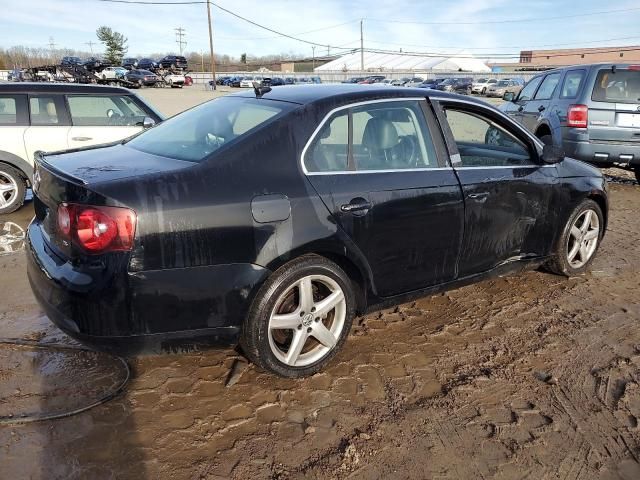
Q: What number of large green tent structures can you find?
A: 0